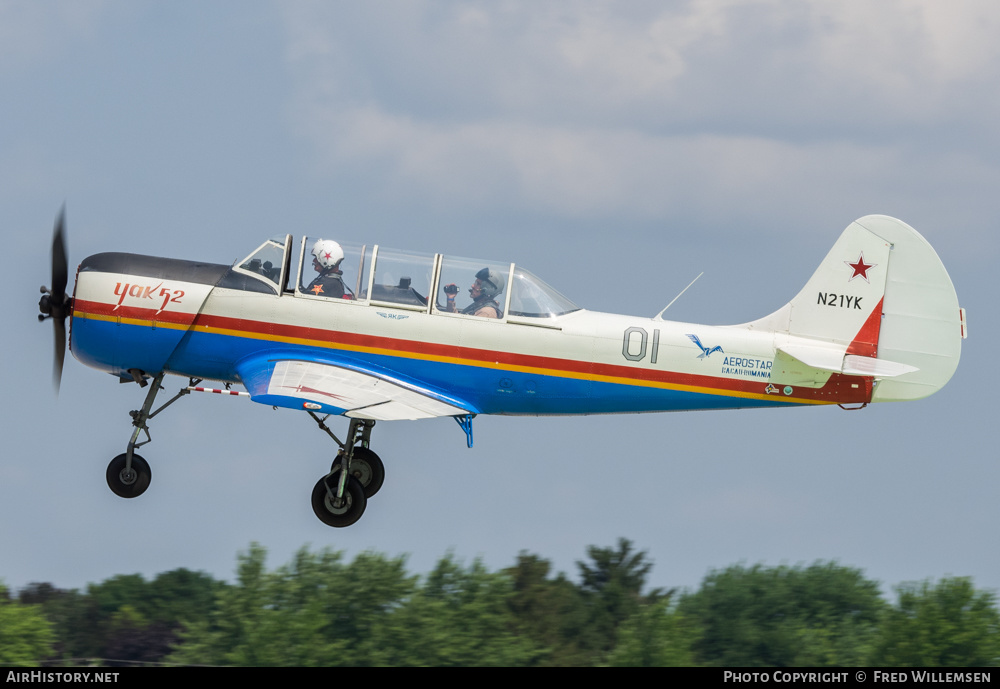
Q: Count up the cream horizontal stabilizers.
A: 1